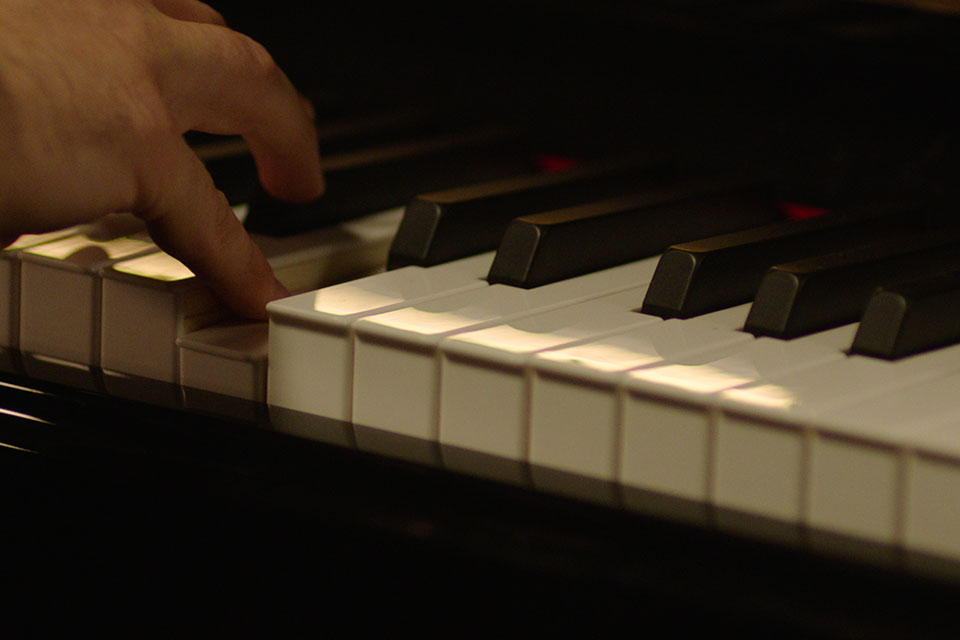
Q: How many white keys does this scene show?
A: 12